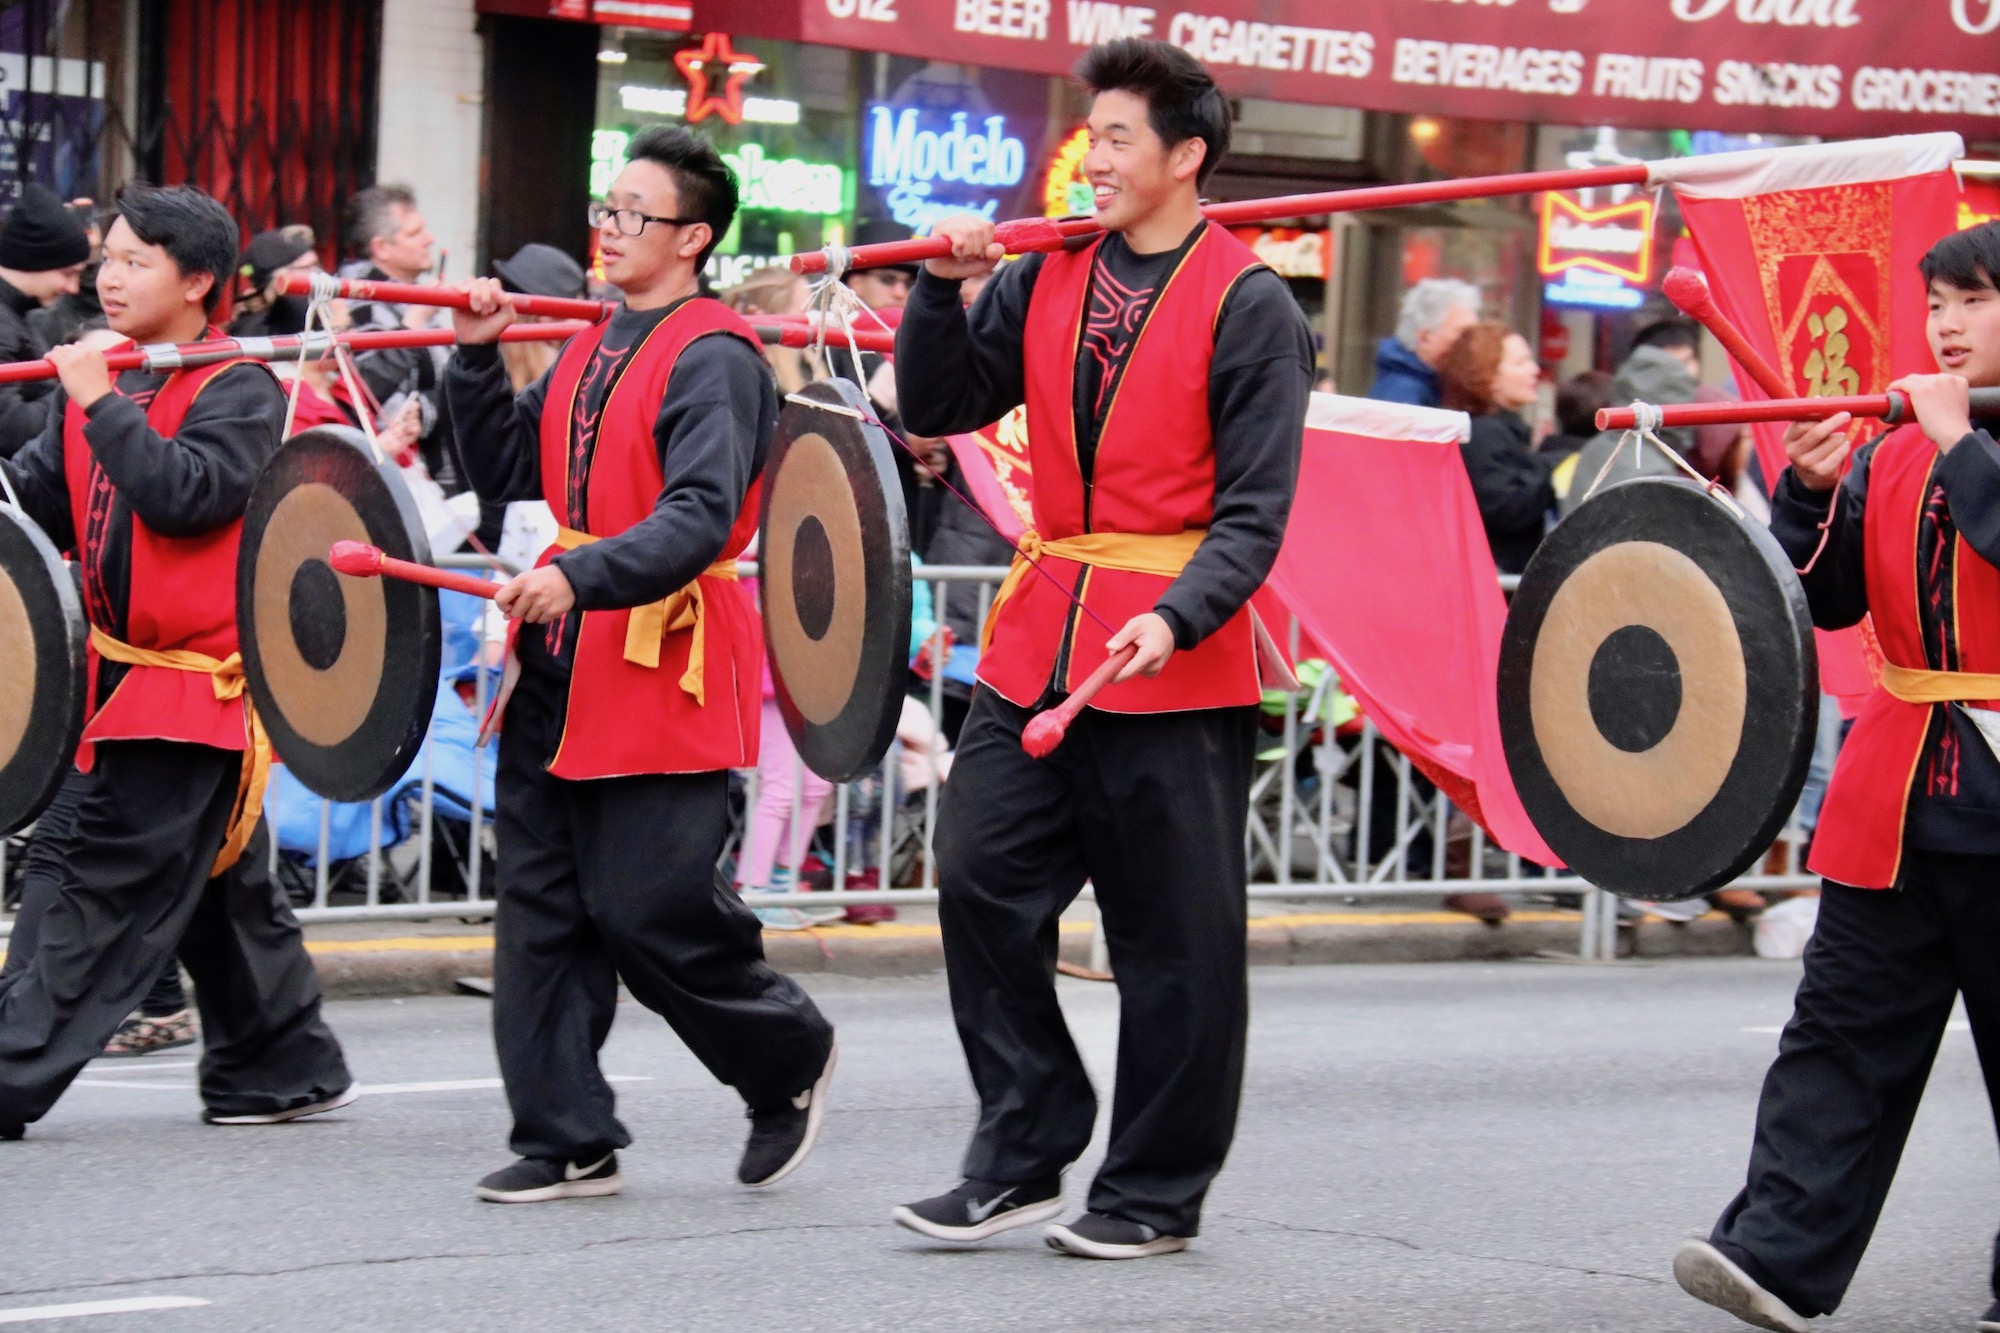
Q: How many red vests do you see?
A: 4